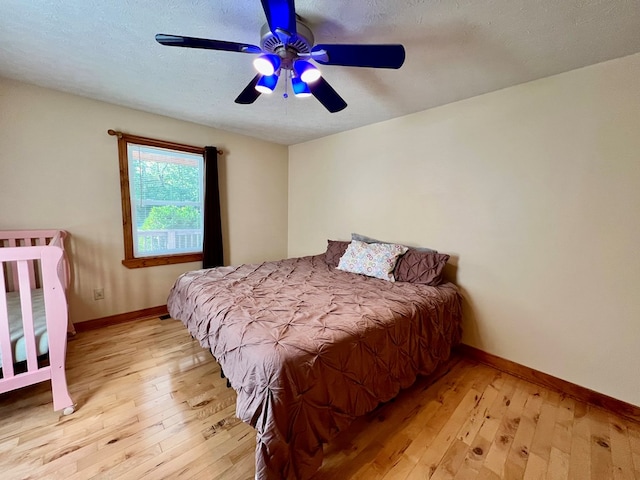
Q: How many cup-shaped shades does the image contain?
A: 4